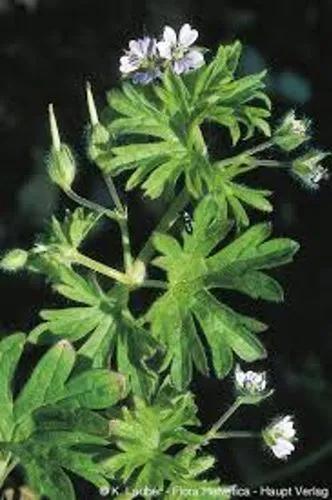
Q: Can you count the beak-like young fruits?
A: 2